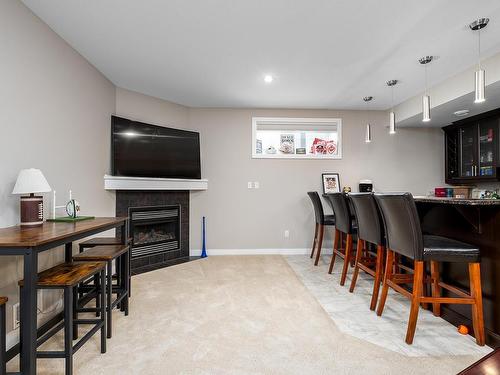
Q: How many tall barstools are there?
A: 4